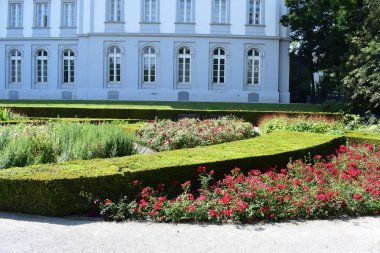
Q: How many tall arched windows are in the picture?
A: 8